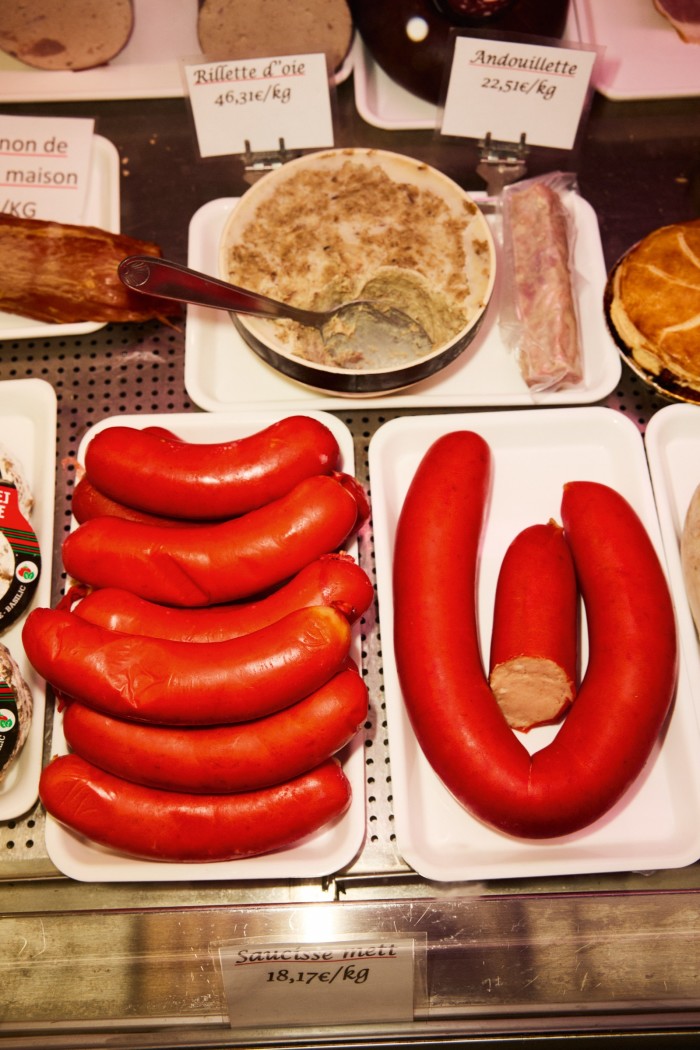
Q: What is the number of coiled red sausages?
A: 1